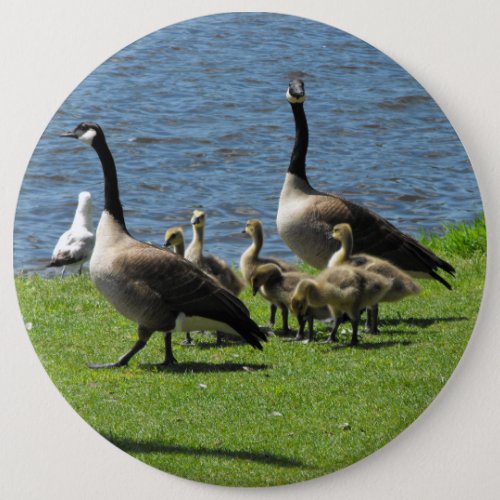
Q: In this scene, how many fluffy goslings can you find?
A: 6